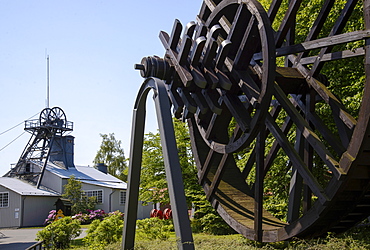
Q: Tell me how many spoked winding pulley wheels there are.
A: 2